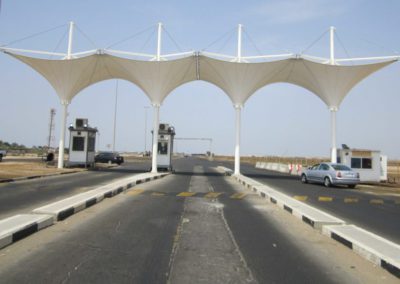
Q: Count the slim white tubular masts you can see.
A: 4